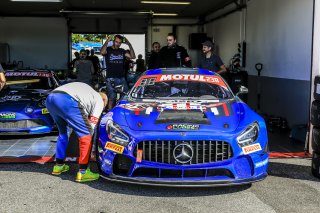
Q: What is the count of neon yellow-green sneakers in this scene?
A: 2